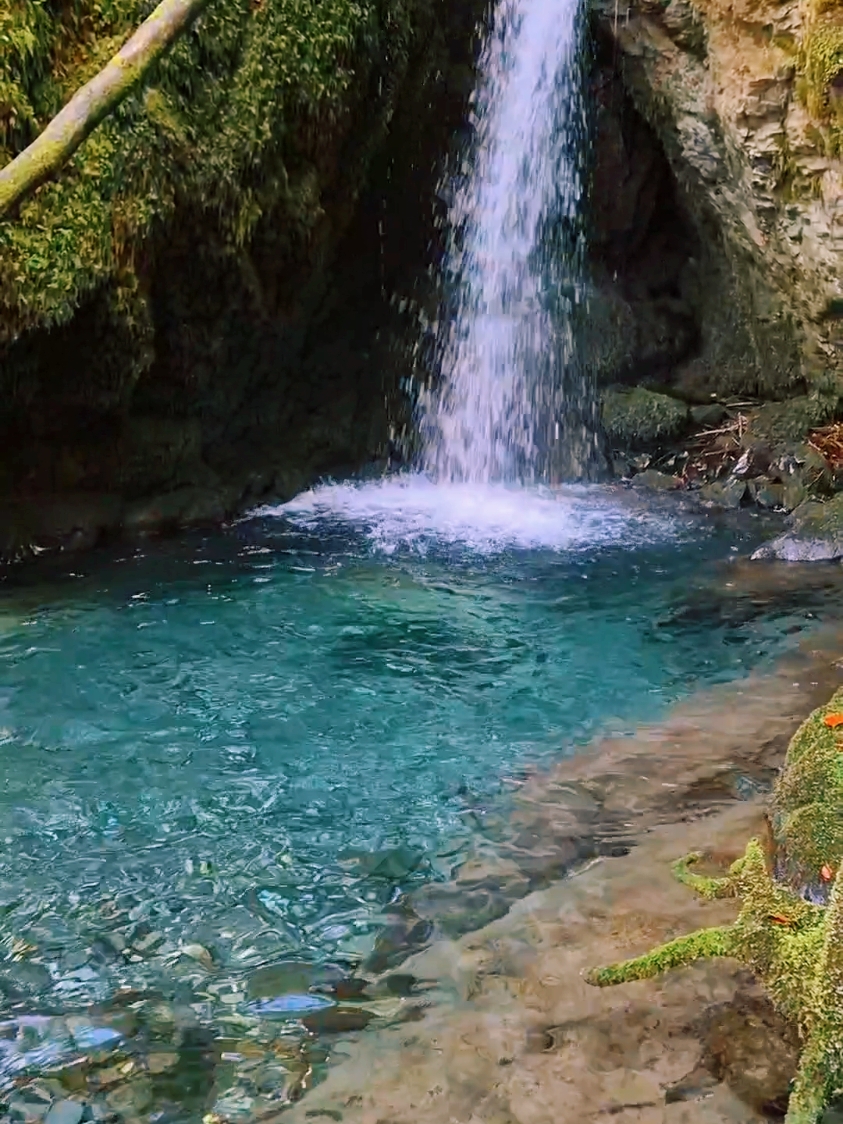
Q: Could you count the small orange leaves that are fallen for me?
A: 3